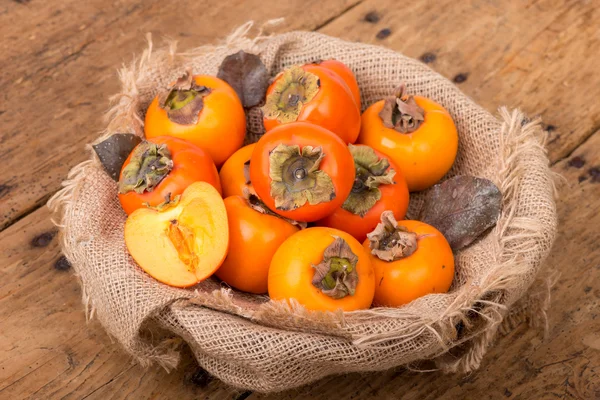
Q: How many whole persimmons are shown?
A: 11